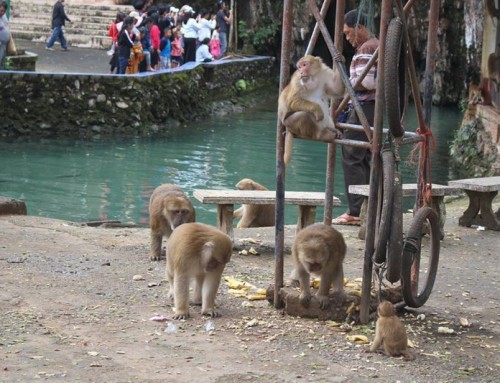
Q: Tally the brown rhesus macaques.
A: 6